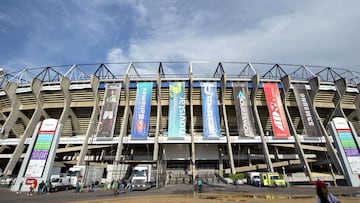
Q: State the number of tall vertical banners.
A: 7